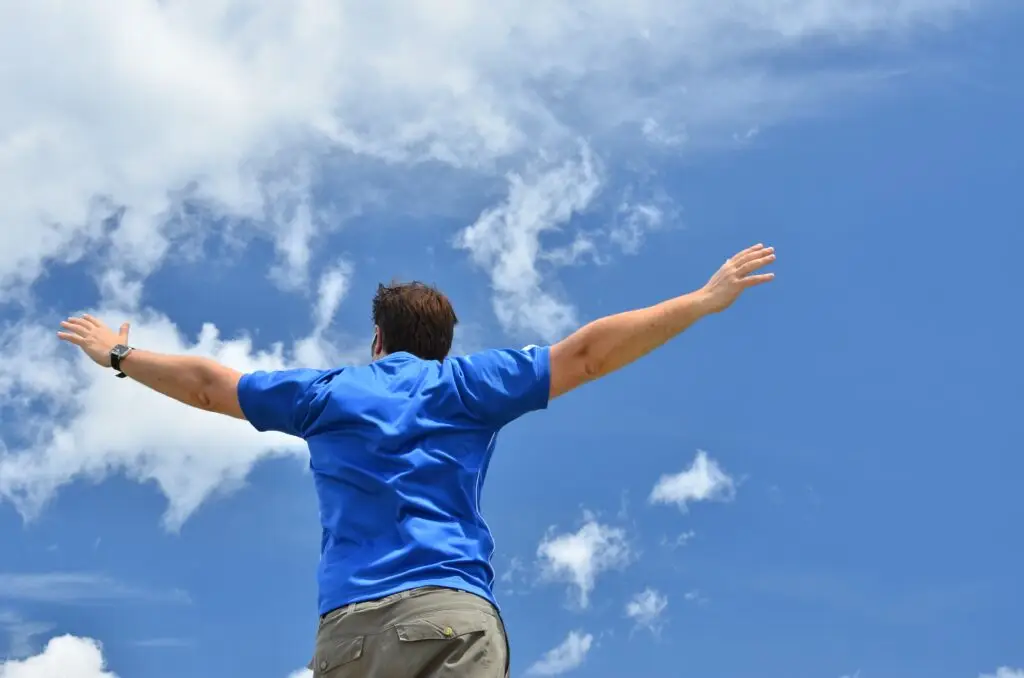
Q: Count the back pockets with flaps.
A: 2